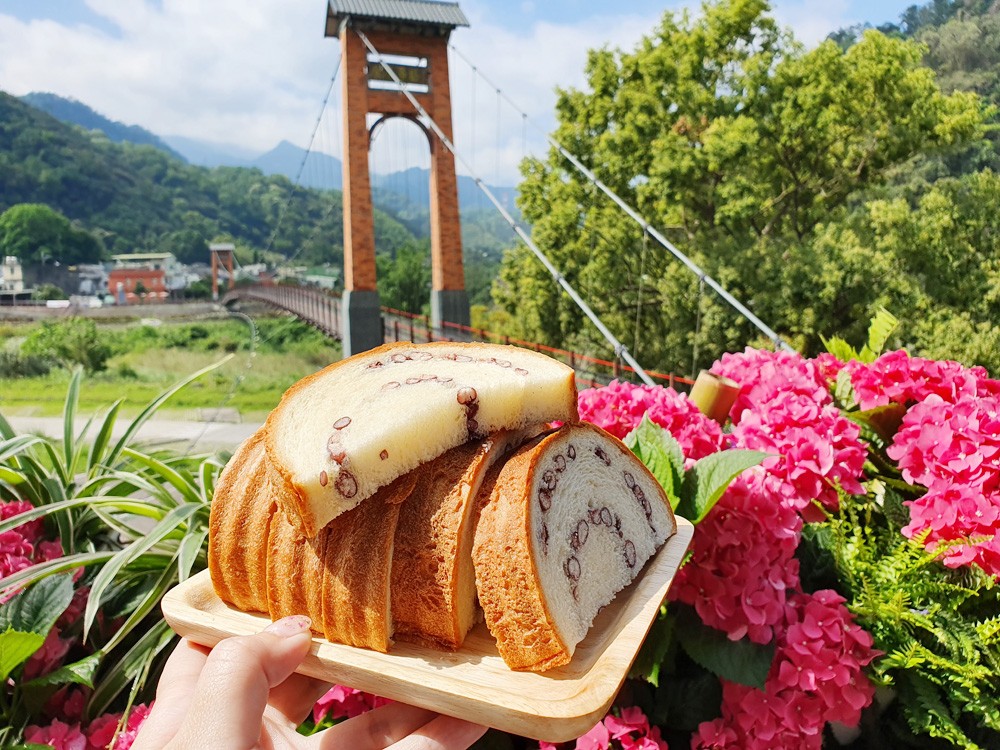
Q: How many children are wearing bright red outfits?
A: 0